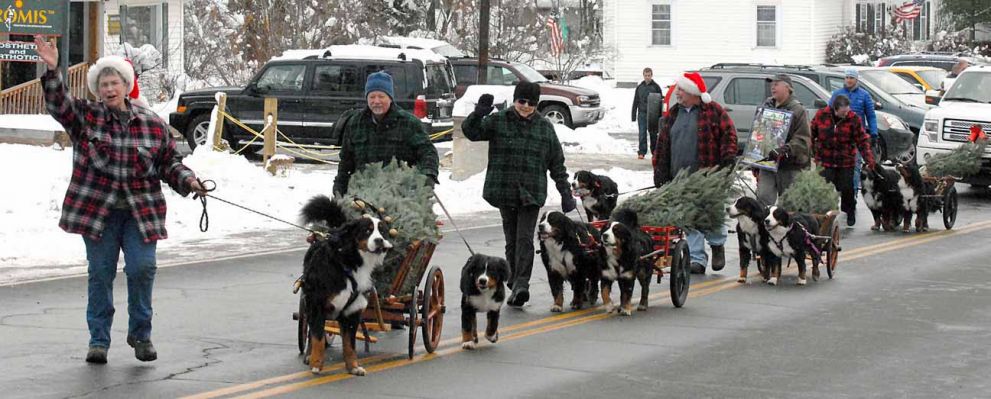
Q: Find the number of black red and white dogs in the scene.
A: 9